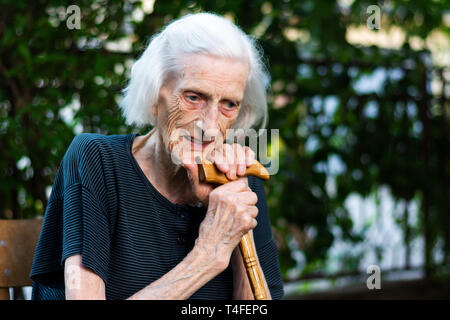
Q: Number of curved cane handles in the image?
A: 1